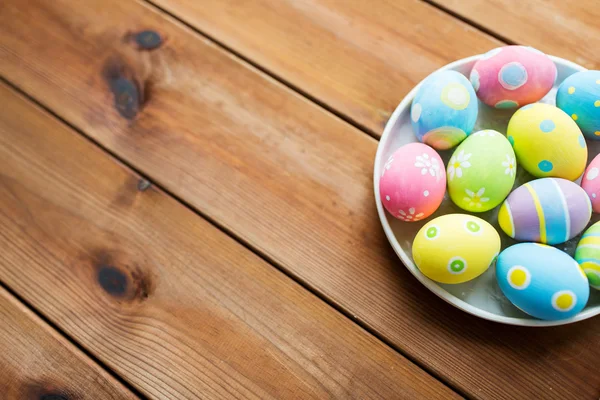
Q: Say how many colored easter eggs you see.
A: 11